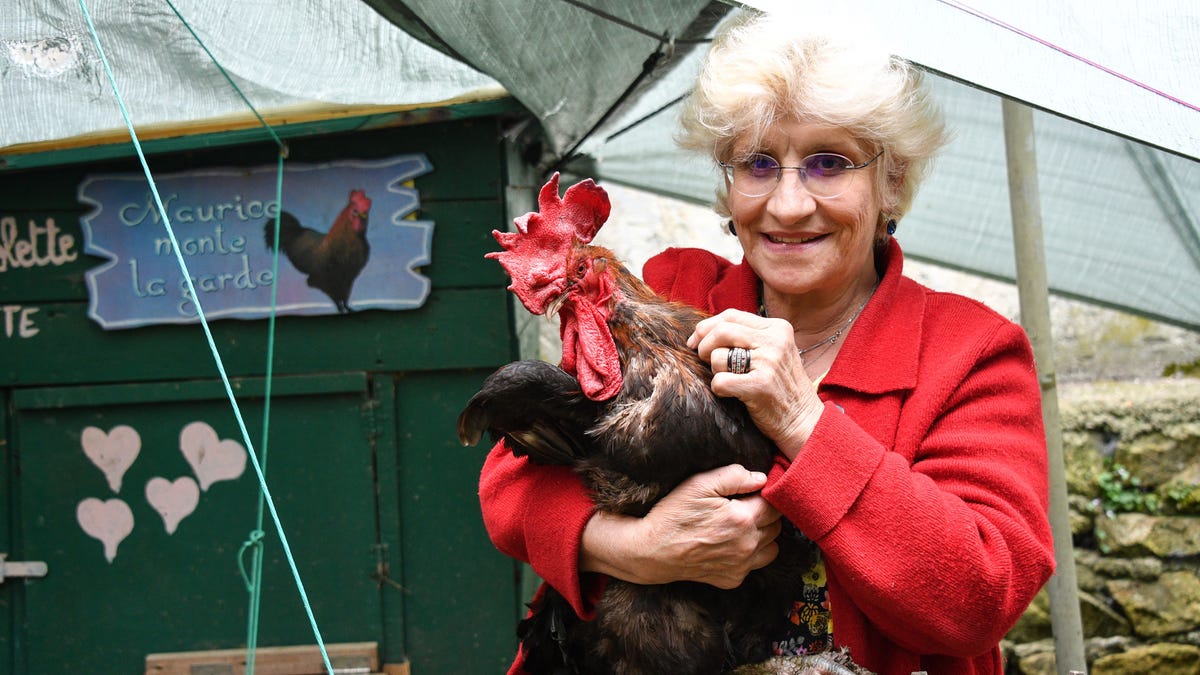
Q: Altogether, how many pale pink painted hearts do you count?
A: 4